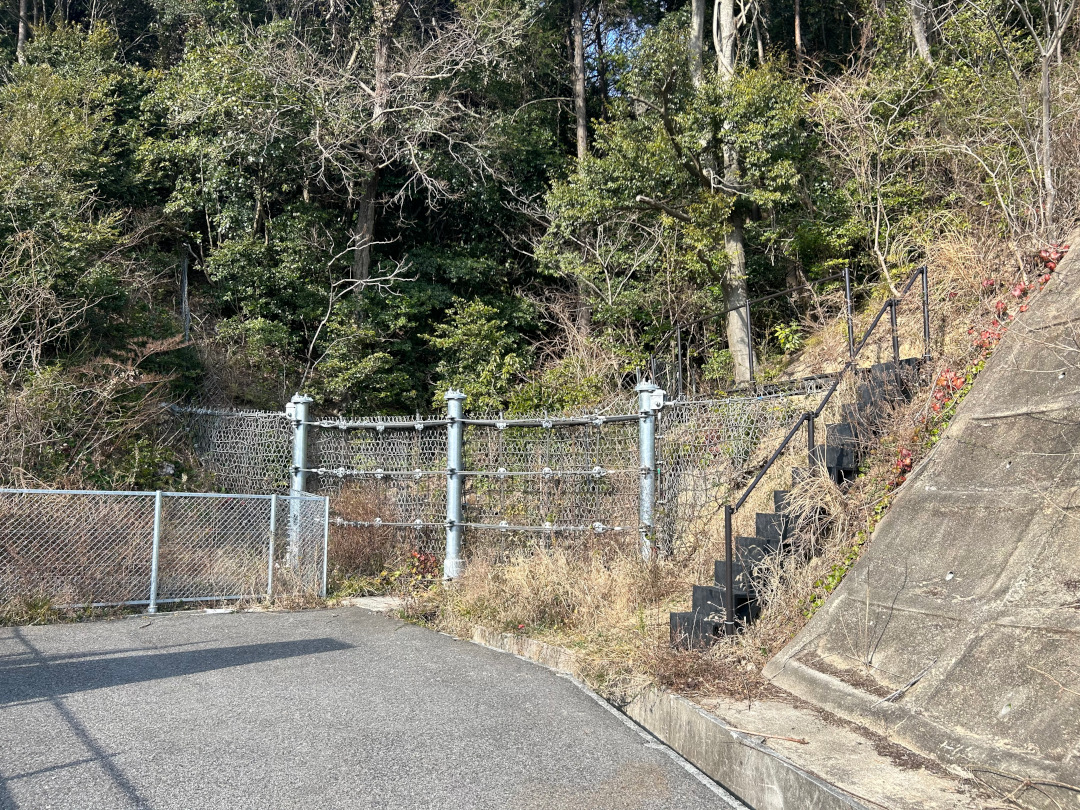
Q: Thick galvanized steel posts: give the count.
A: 3